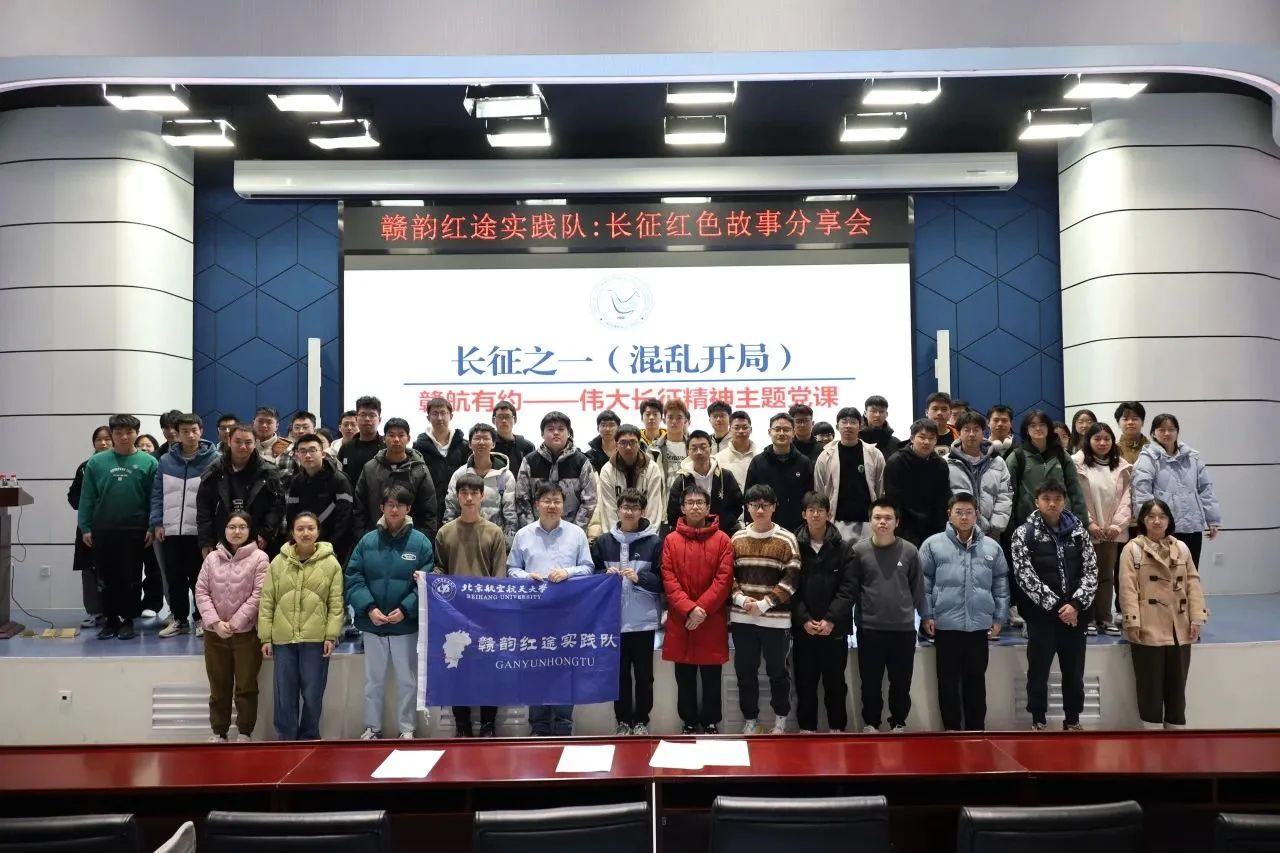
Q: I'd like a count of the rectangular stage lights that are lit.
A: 12